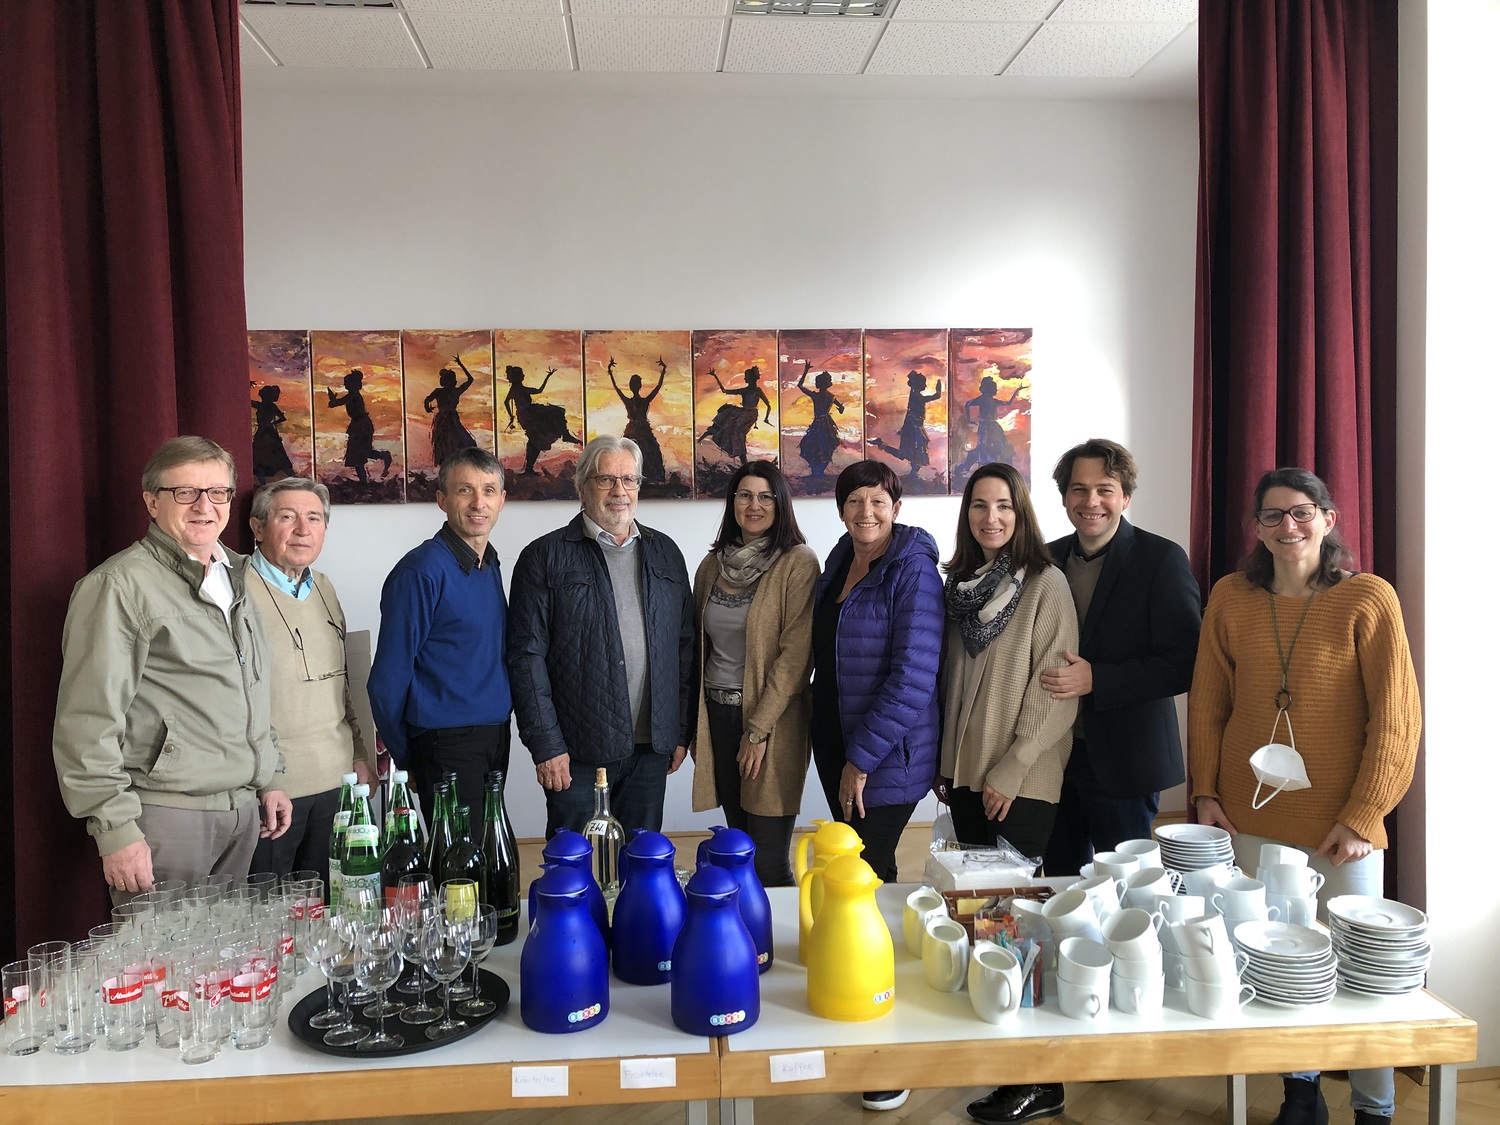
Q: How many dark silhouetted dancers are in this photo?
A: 9